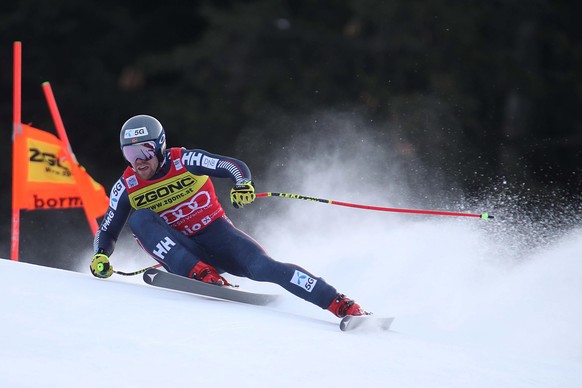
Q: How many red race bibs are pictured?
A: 1